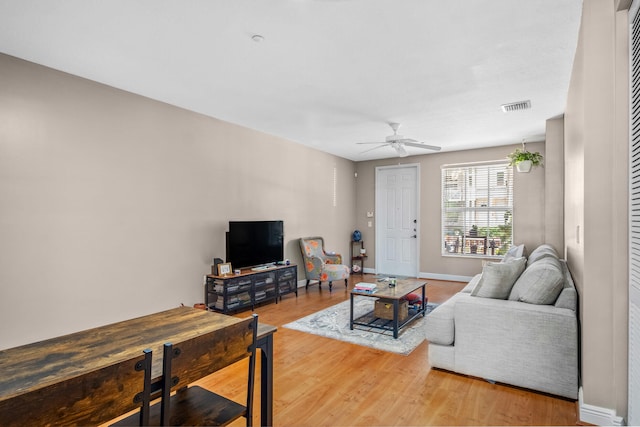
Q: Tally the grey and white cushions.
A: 4